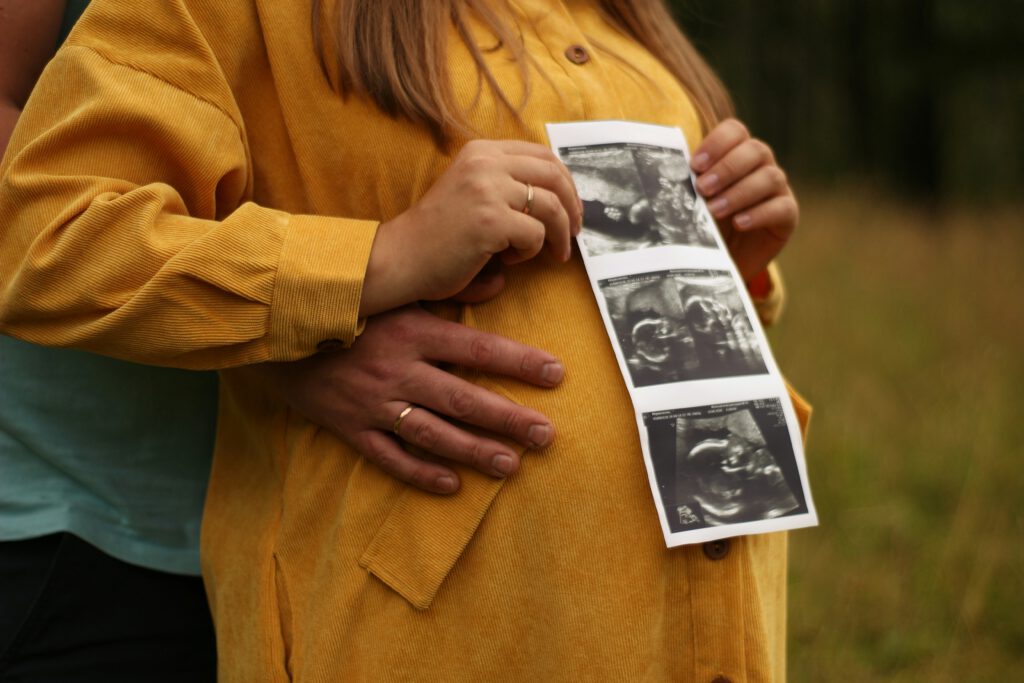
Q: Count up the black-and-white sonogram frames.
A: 3